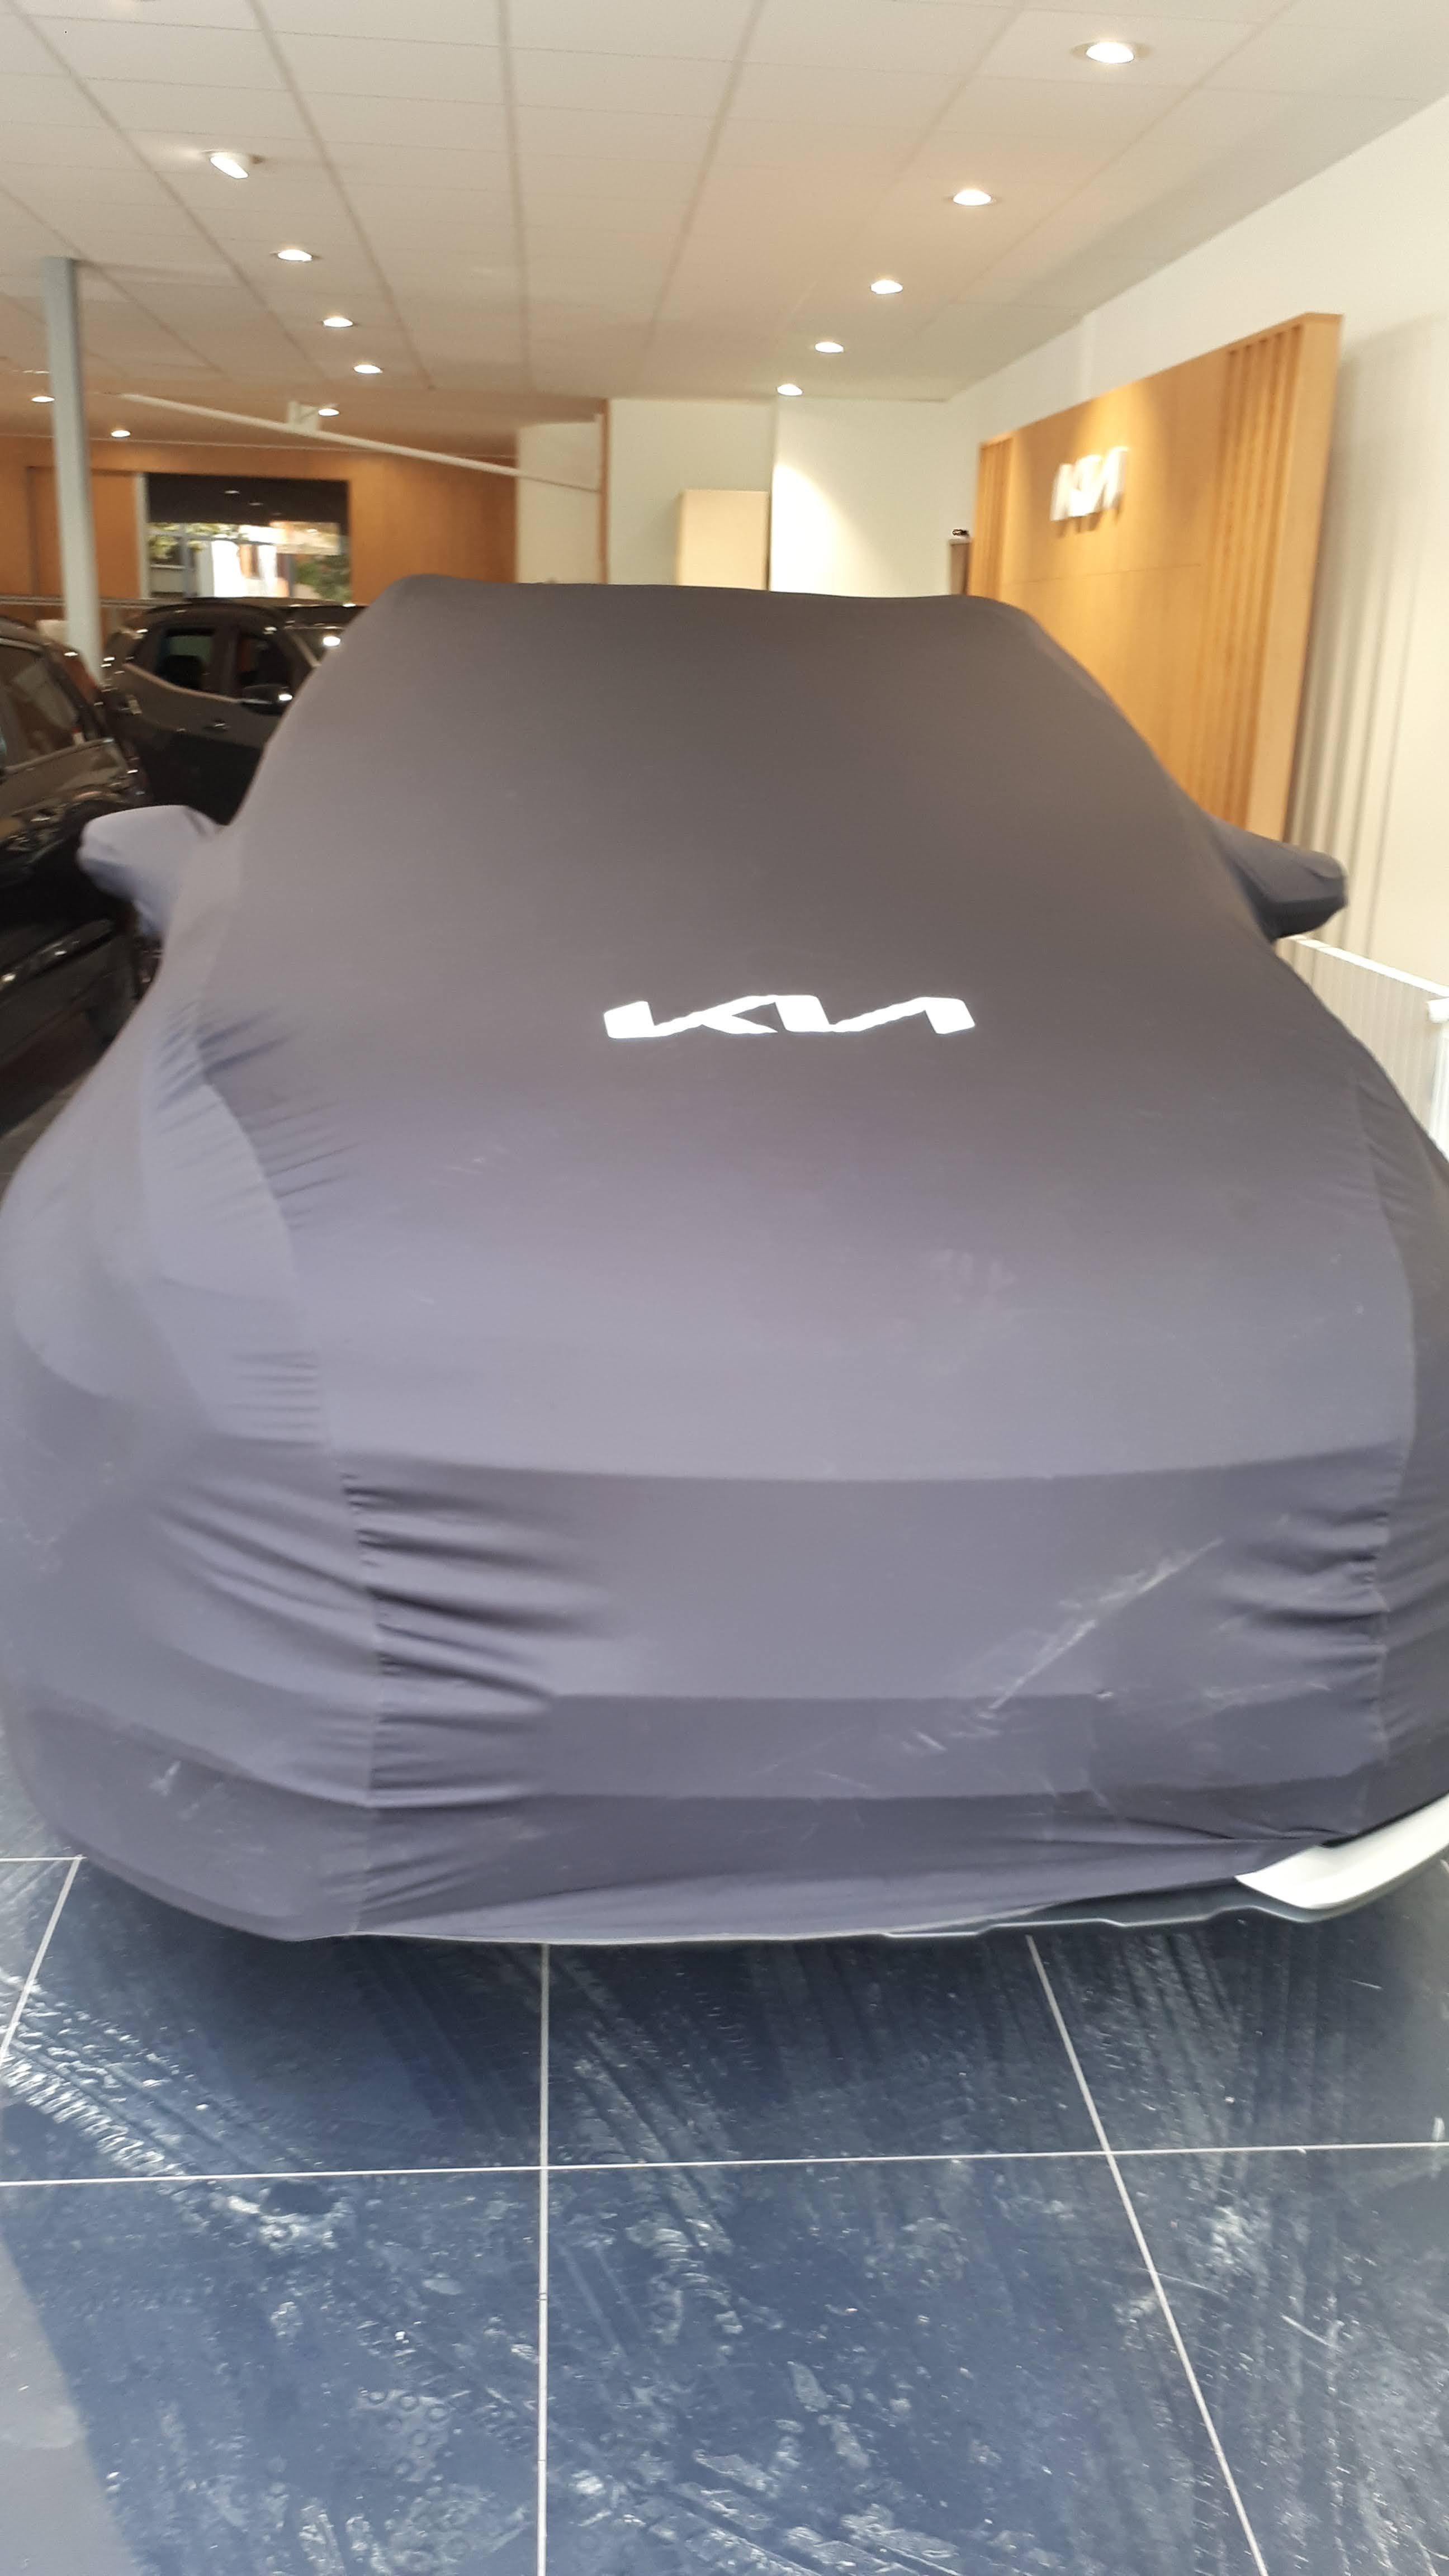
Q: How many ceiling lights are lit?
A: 12